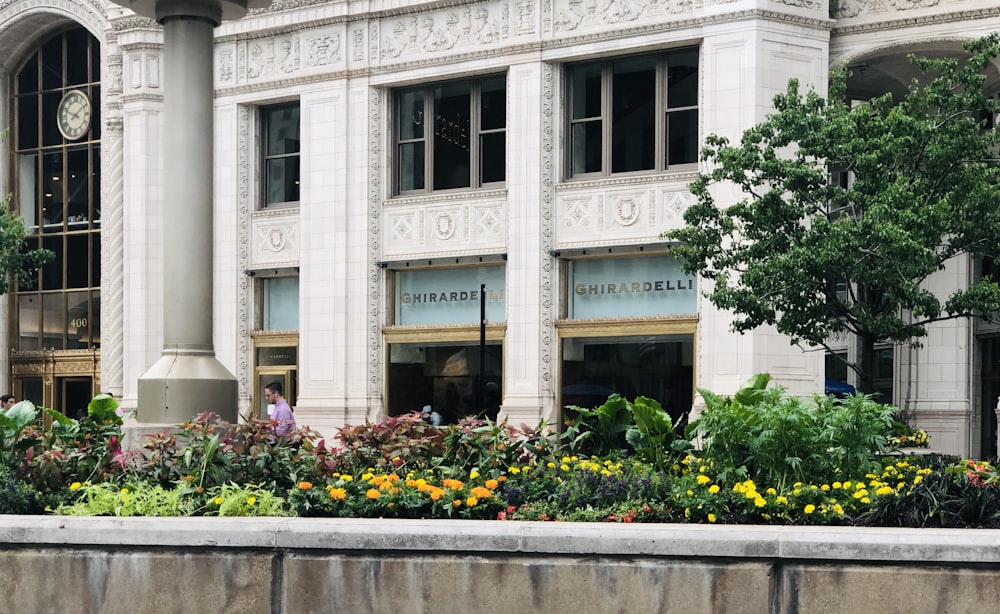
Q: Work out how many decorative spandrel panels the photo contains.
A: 3